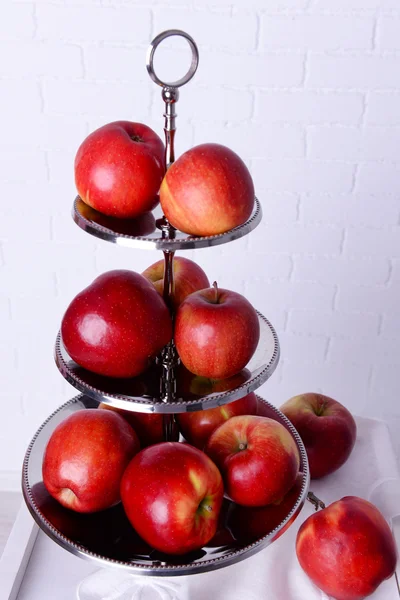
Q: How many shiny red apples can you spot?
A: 12